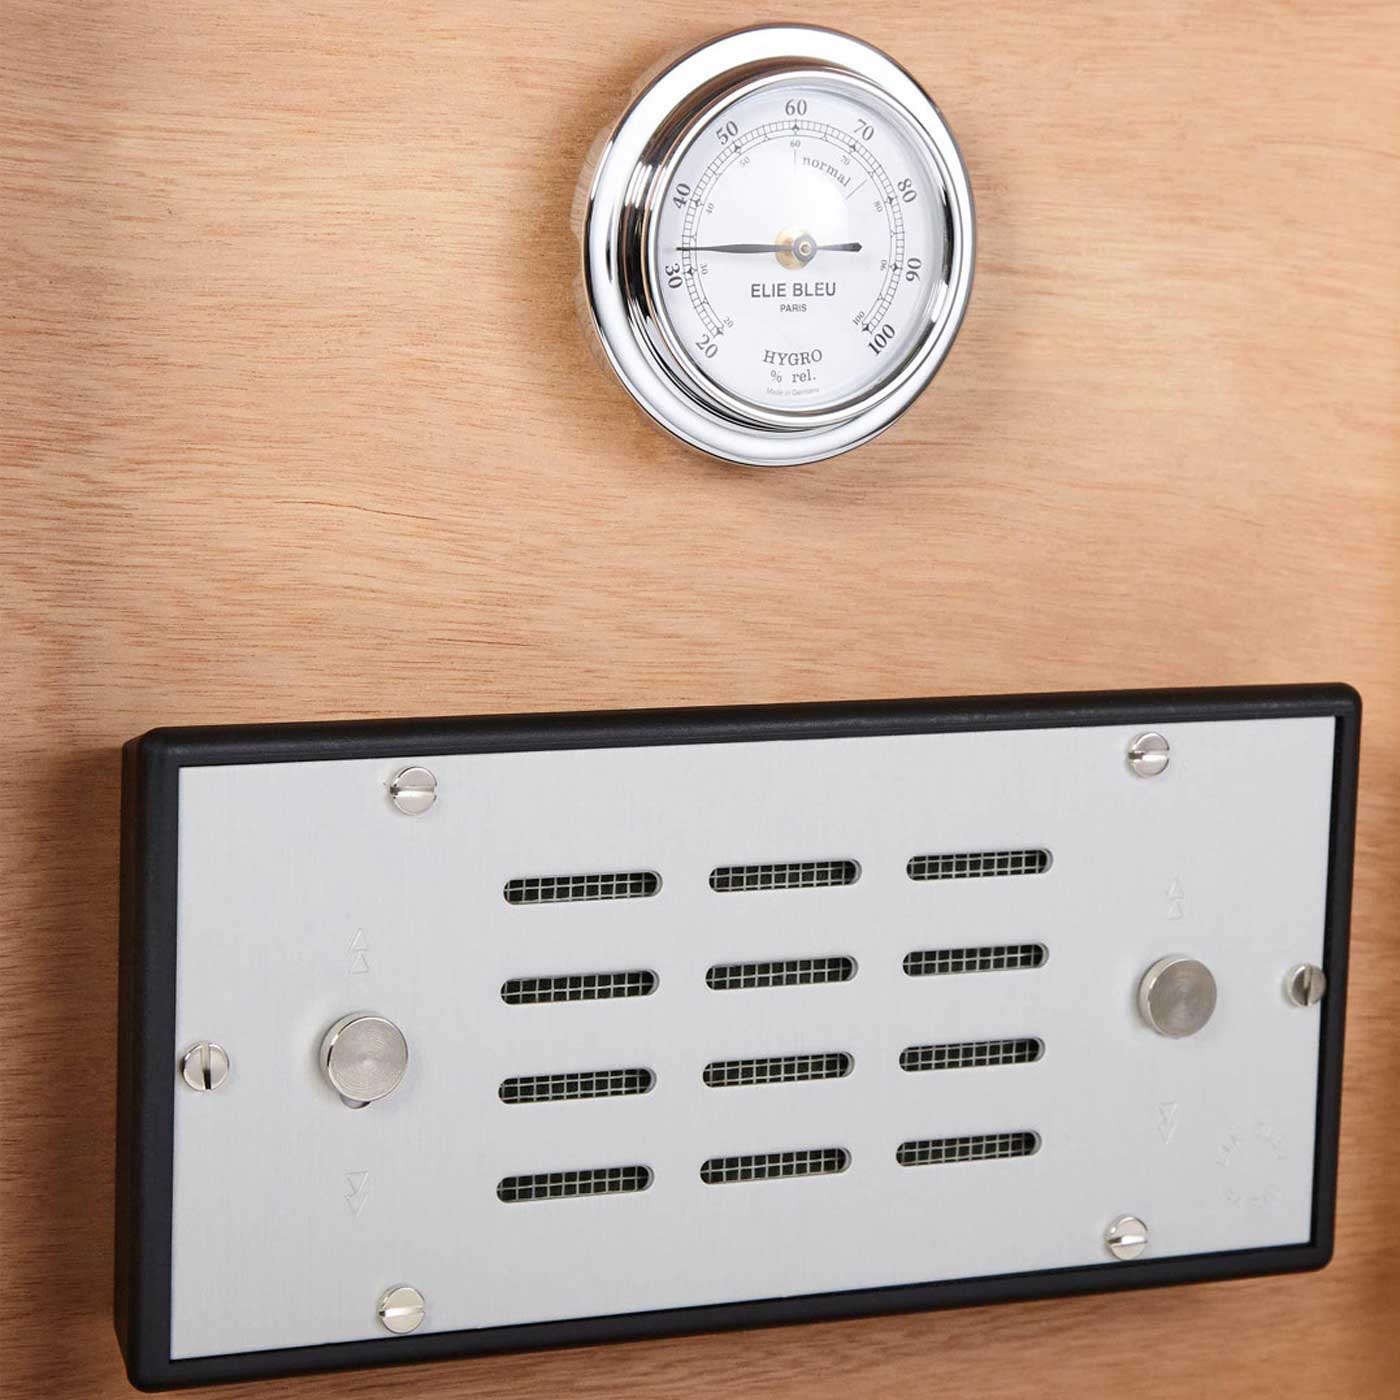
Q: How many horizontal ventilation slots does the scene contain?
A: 12